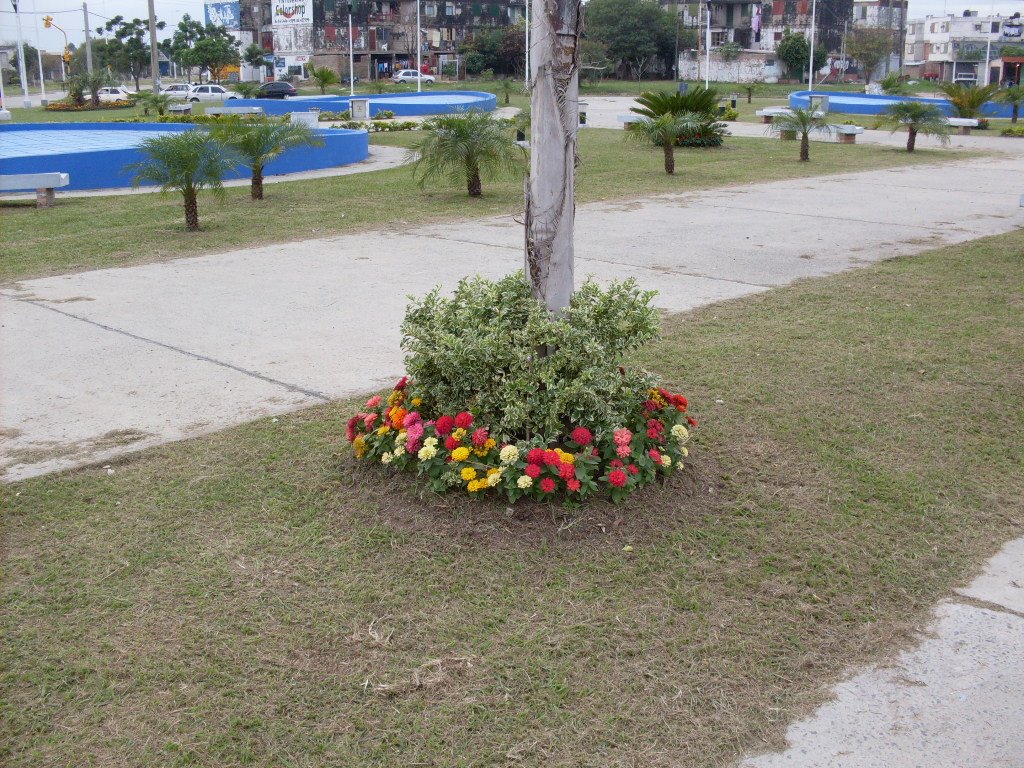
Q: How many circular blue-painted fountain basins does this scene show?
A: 3